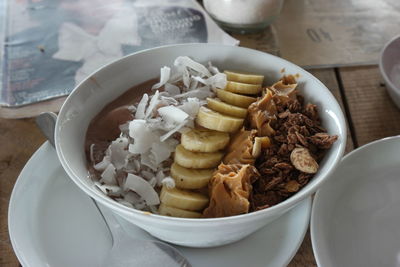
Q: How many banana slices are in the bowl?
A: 10